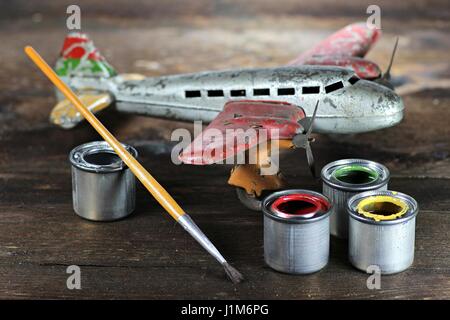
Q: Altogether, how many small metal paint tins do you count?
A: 4